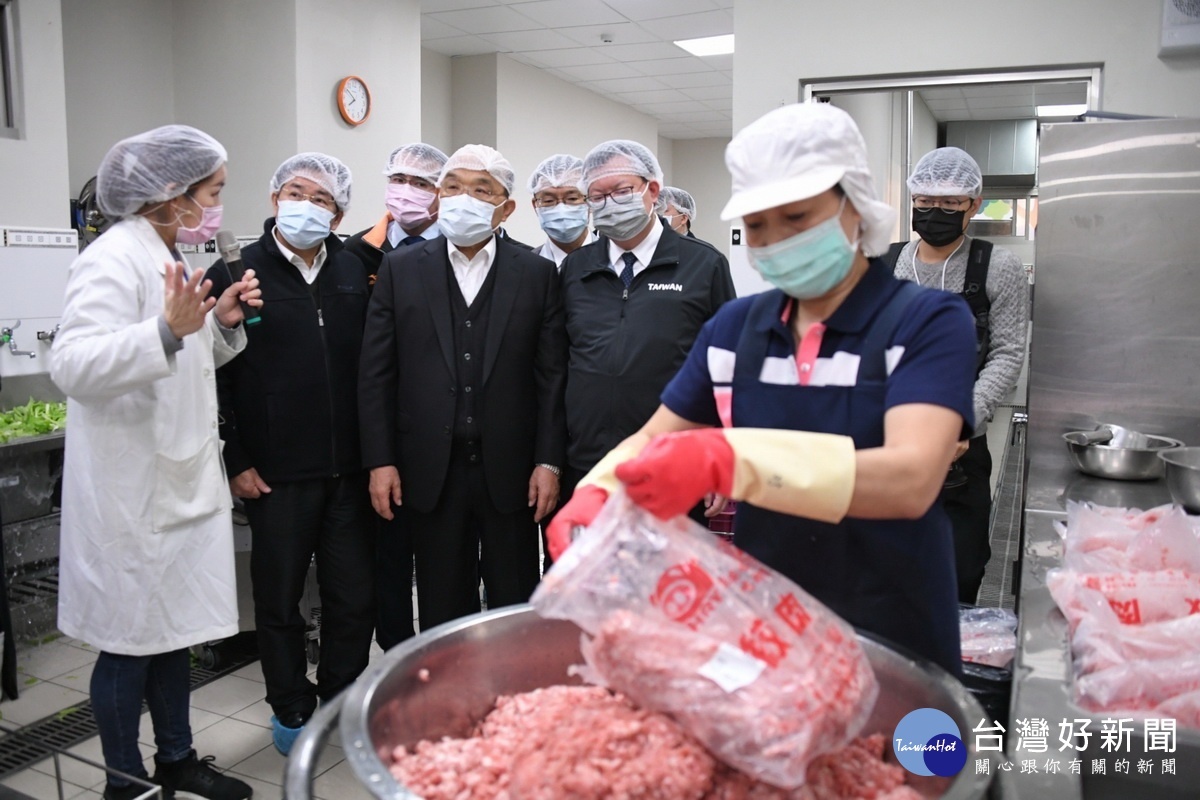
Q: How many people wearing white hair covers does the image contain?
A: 9